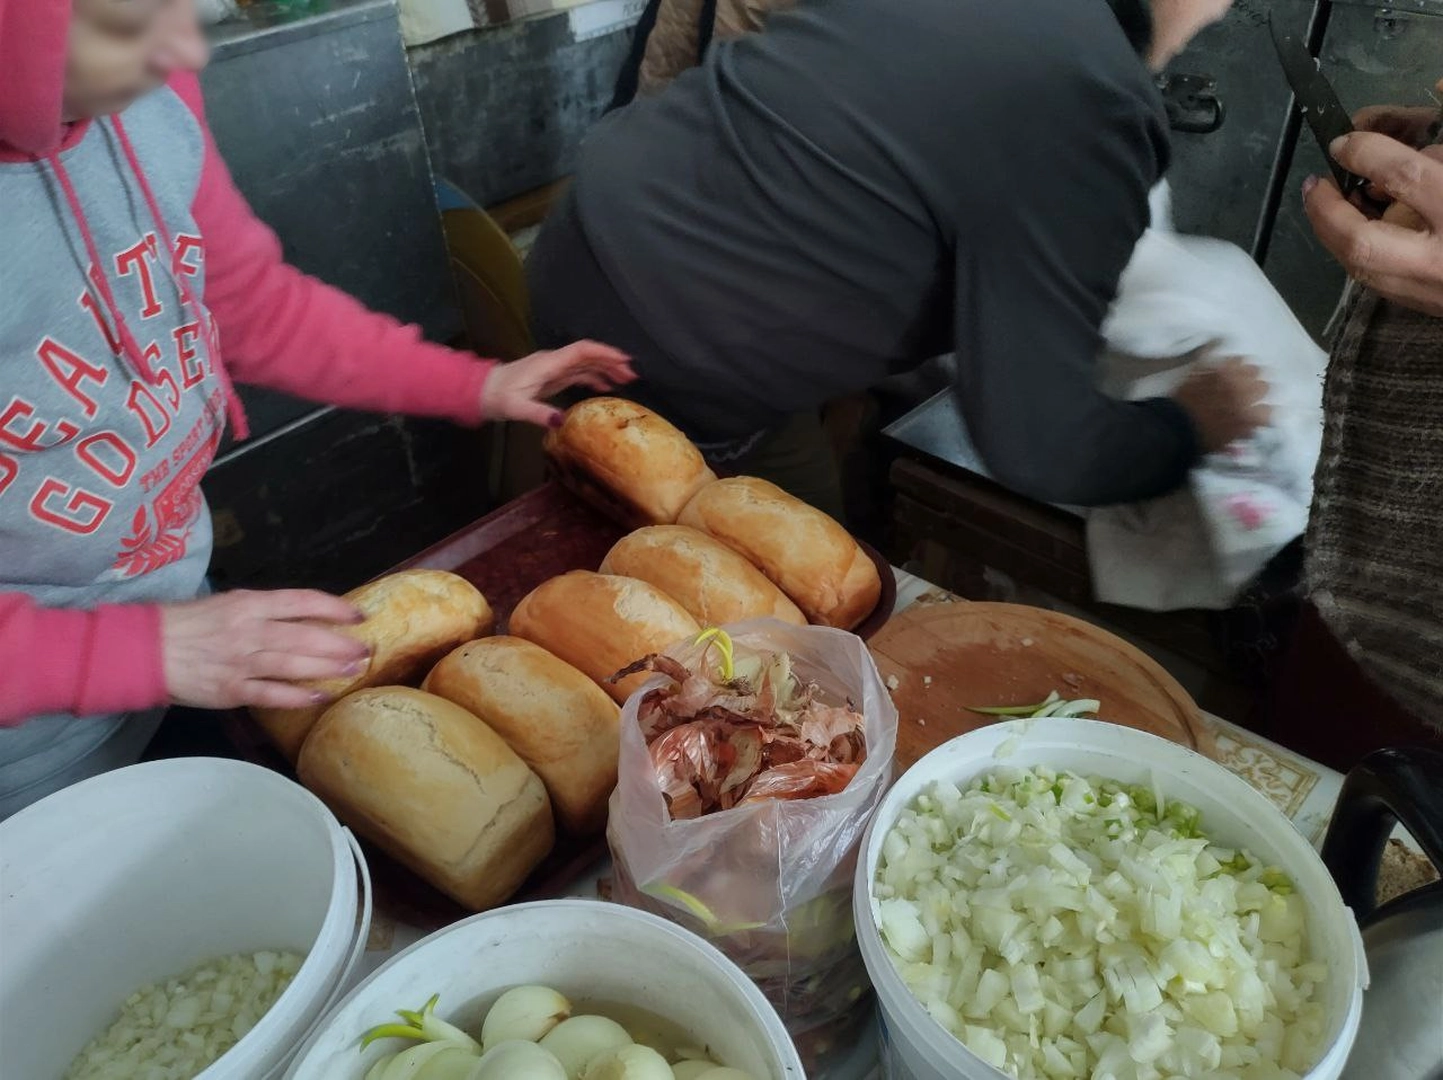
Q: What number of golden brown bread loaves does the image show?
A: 7